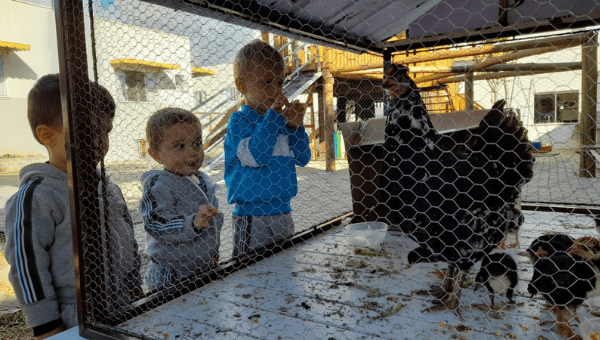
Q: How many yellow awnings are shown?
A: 3